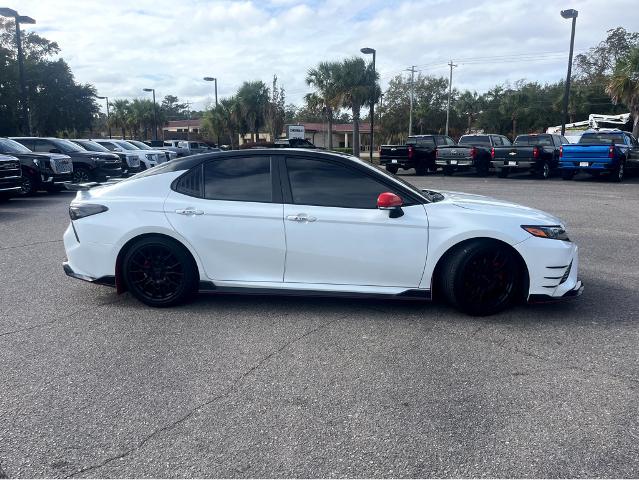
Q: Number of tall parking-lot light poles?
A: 6